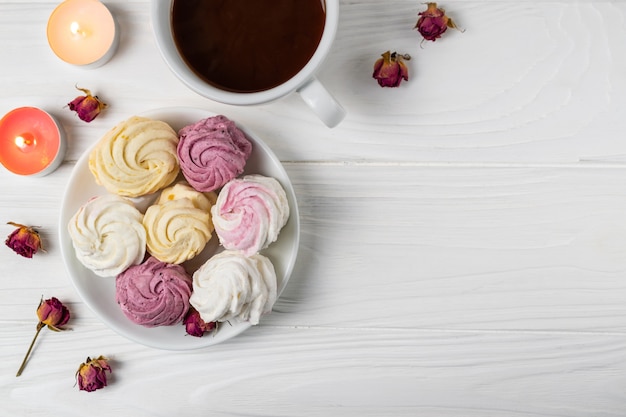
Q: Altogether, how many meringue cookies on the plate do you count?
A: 7